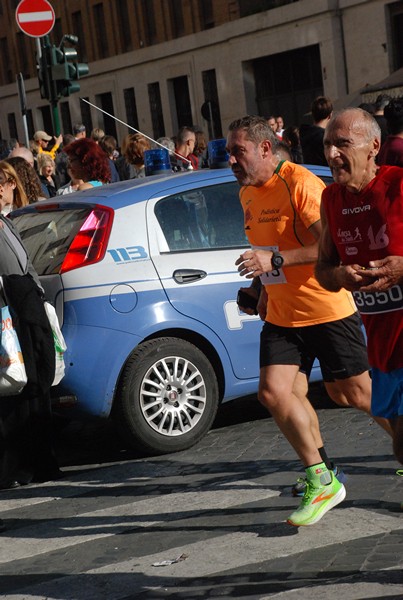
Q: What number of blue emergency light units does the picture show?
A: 2